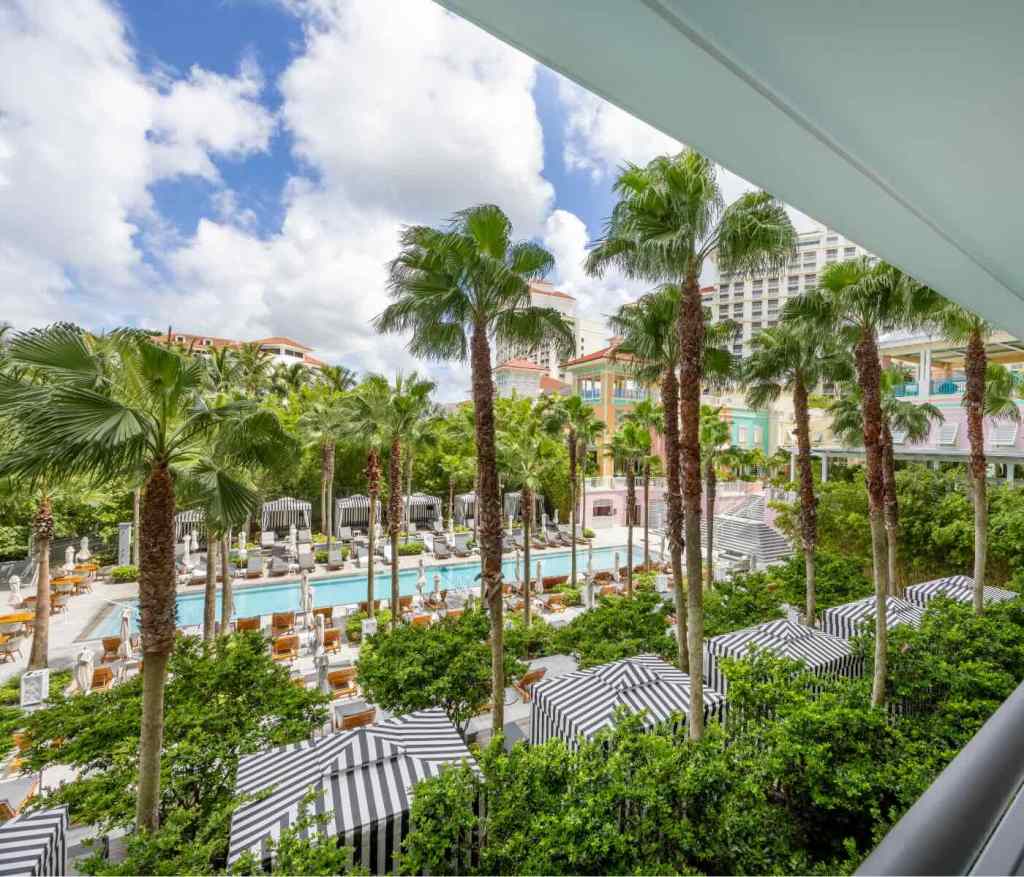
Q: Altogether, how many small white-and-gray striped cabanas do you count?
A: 12